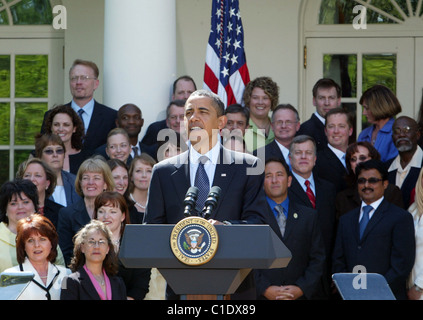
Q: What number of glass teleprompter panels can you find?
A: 2